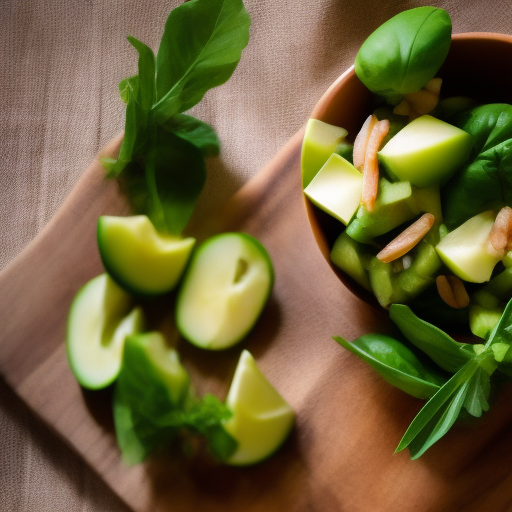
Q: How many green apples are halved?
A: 2